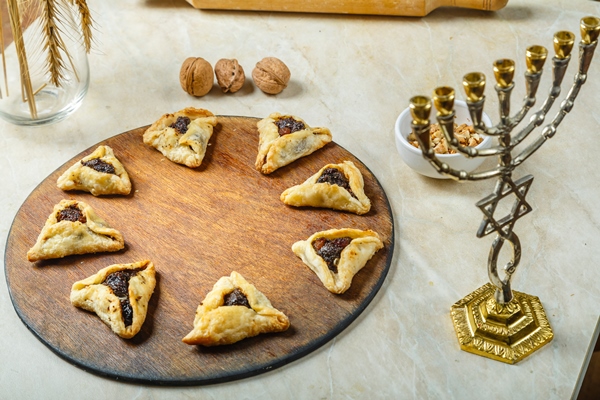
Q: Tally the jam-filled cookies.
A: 8